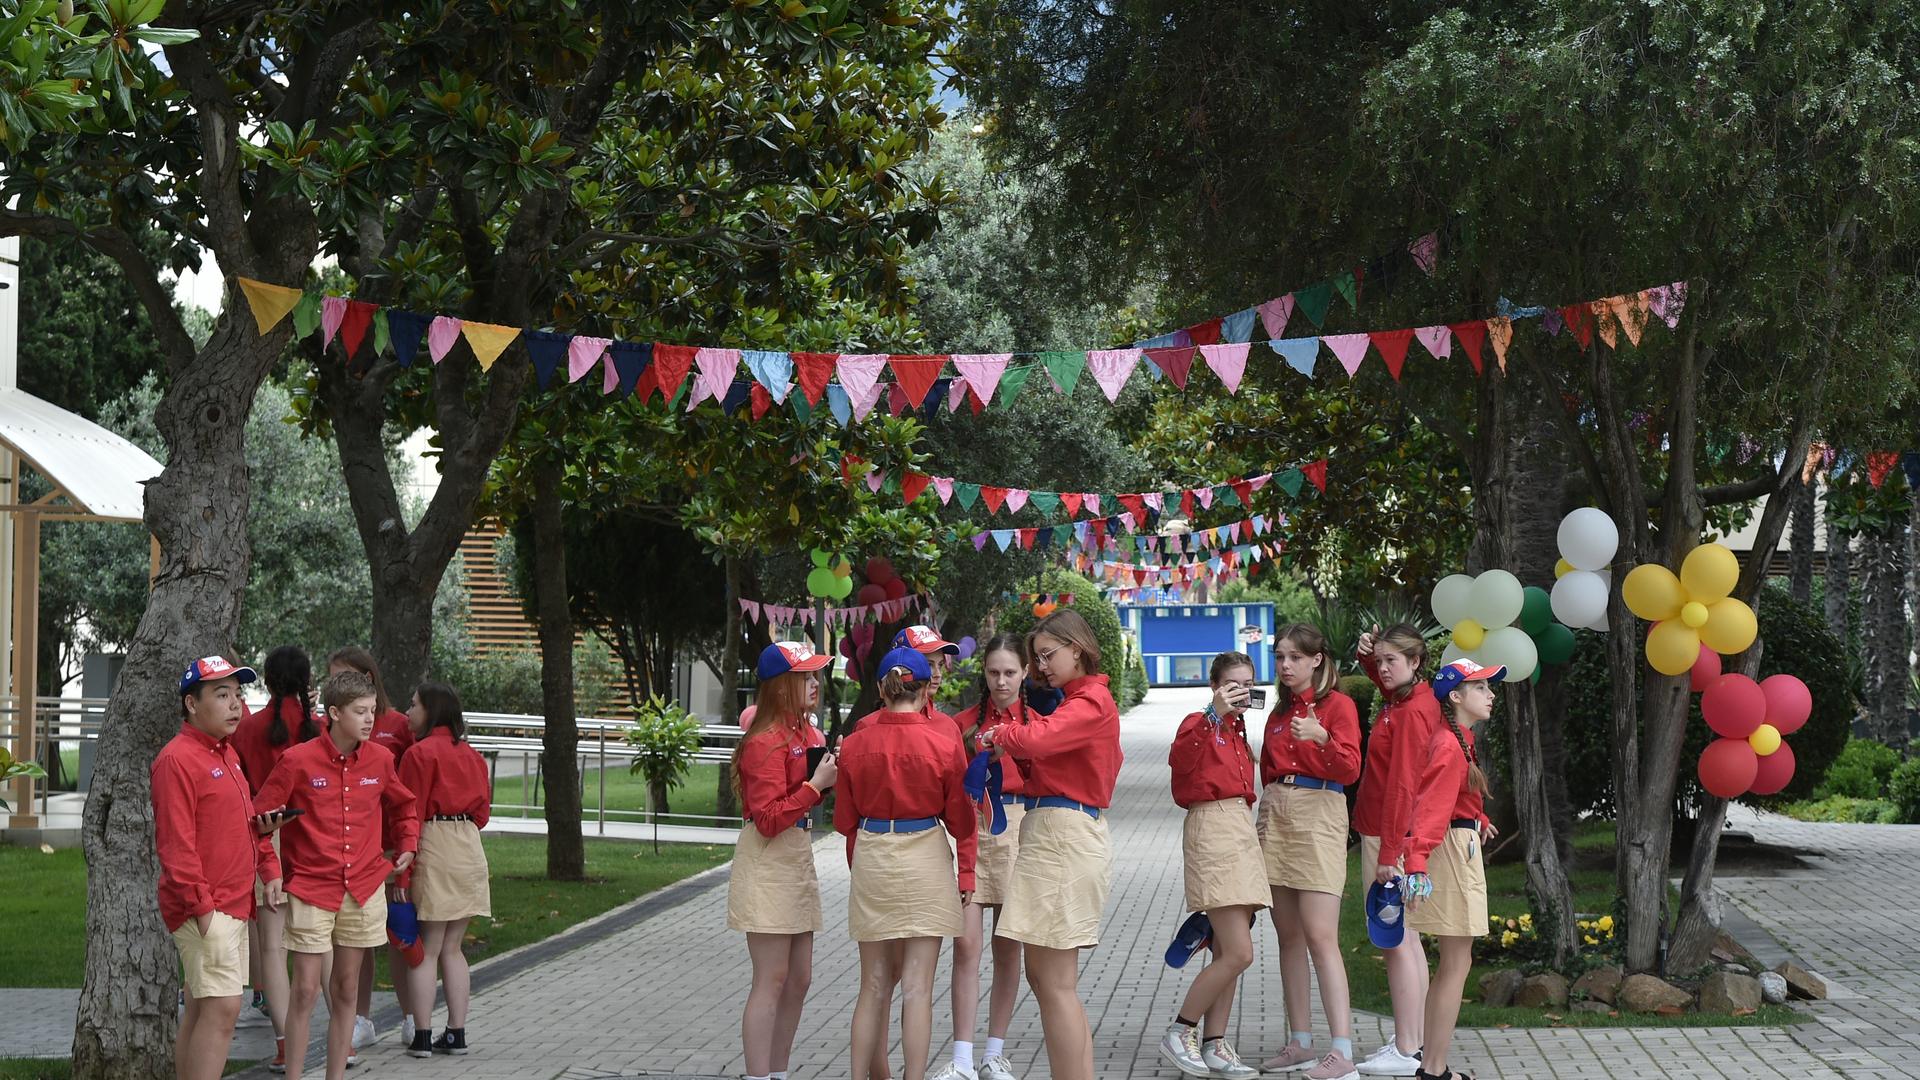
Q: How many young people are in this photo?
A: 14